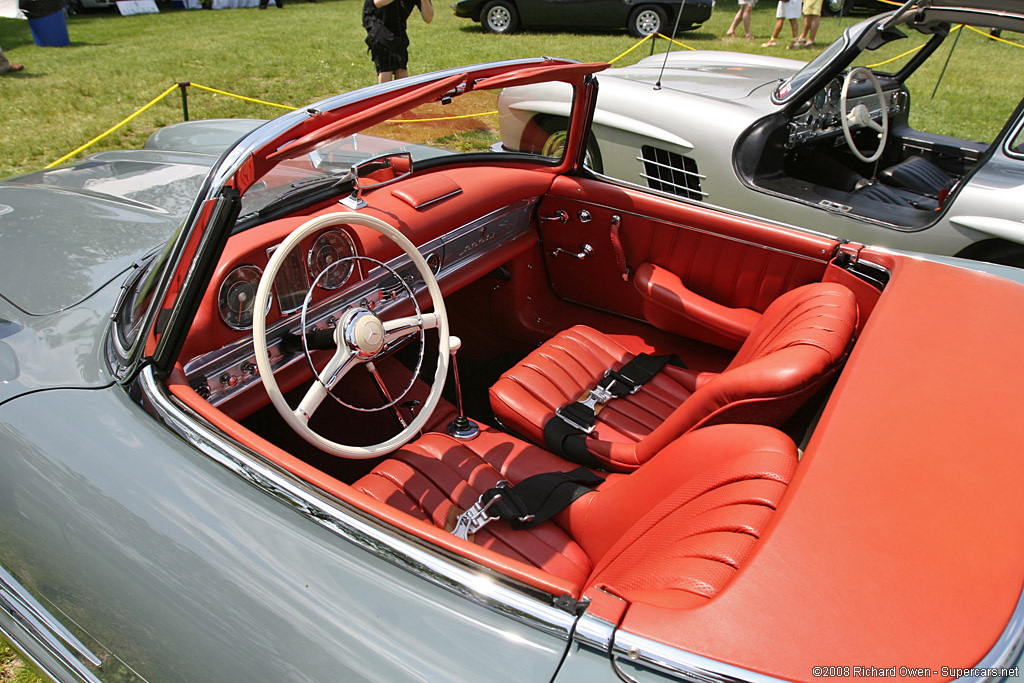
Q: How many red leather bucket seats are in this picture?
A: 2